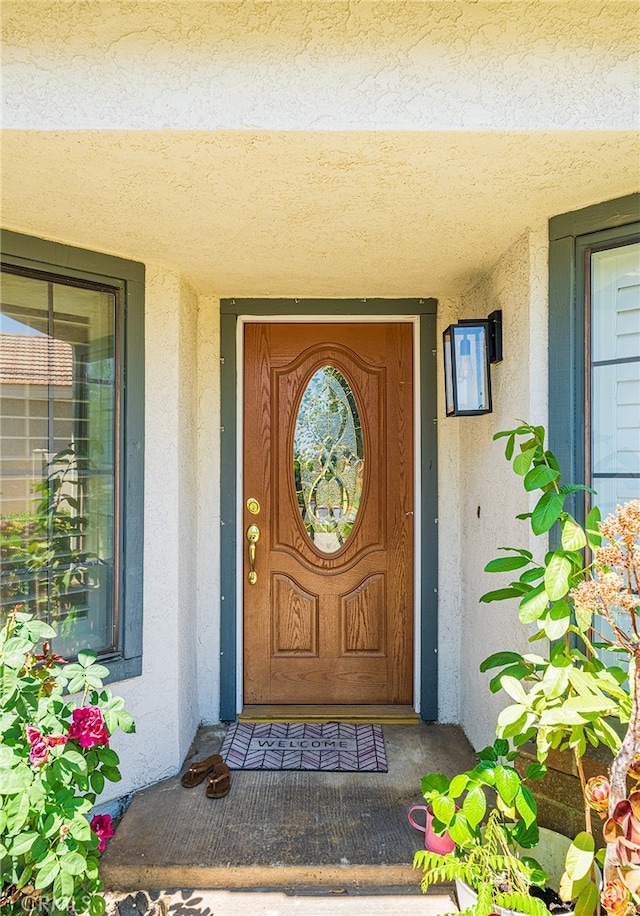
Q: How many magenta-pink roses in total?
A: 3